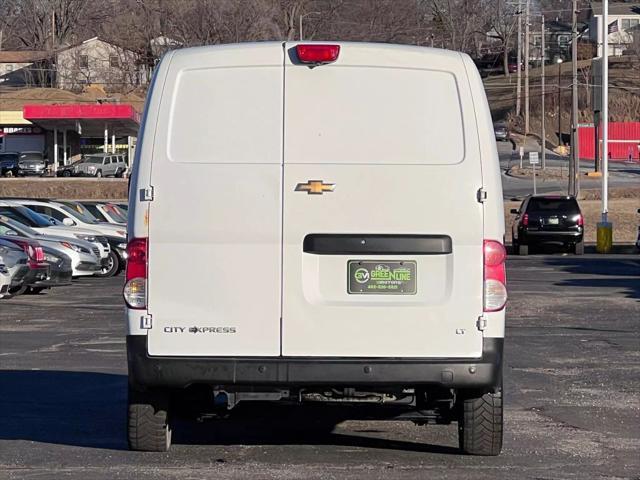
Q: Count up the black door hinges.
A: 0